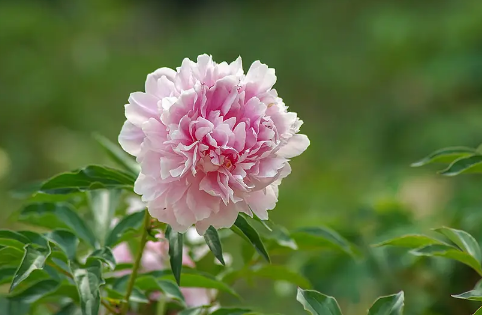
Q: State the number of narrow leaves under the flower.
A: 3